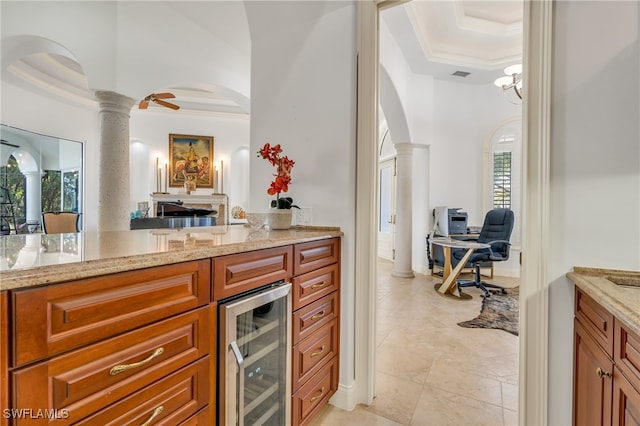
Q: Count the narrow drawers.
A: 5